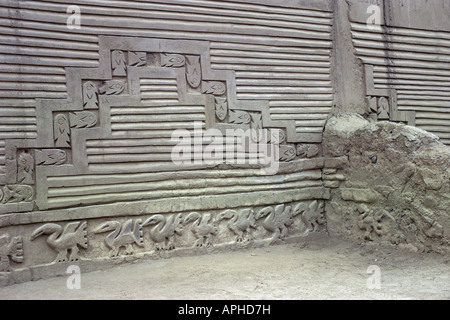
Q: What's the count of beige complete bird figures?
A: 7